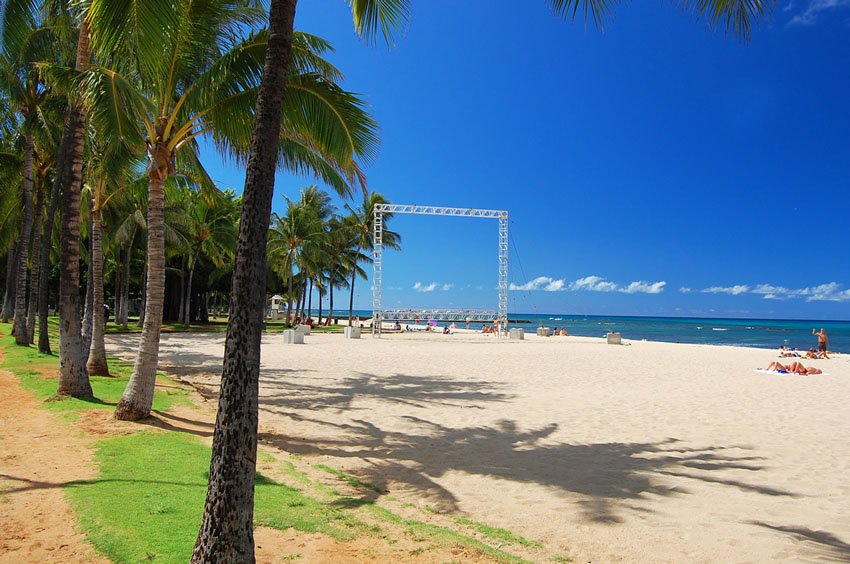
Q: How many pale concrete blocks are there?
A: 6